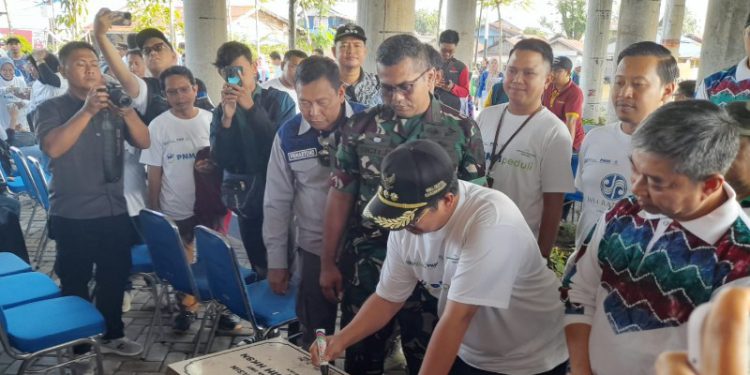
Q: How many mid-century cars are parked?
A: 0